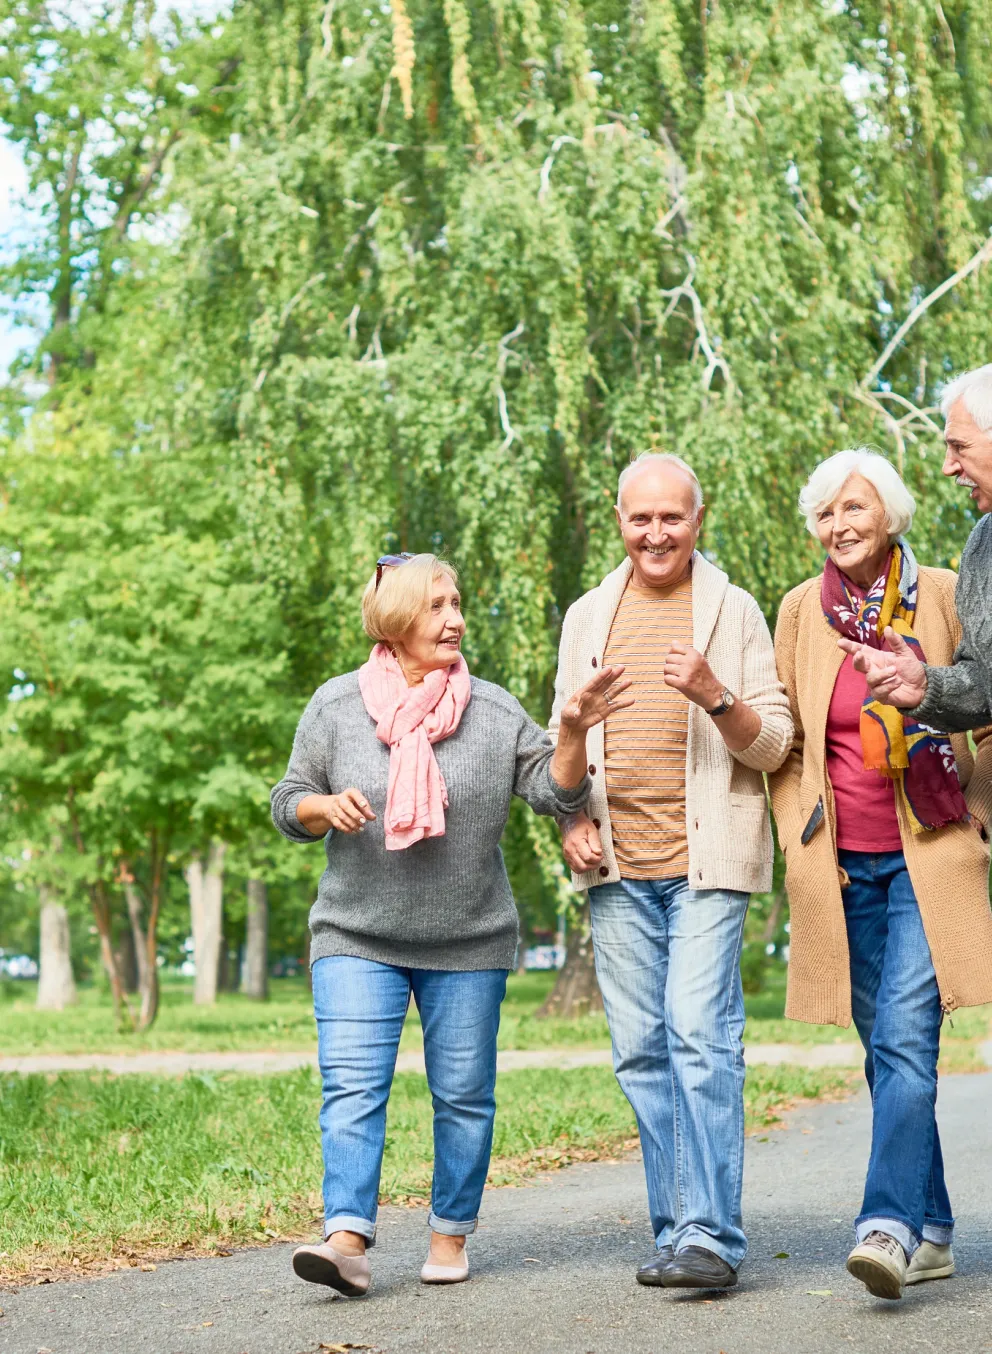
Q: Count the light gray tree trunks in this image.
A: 3